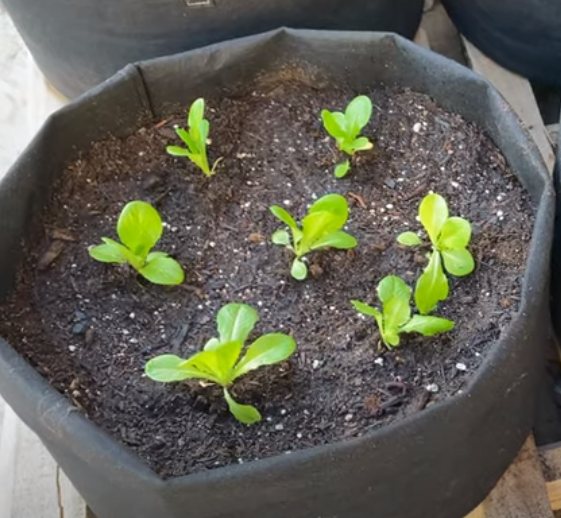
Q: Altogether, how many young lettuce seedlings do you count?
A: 7